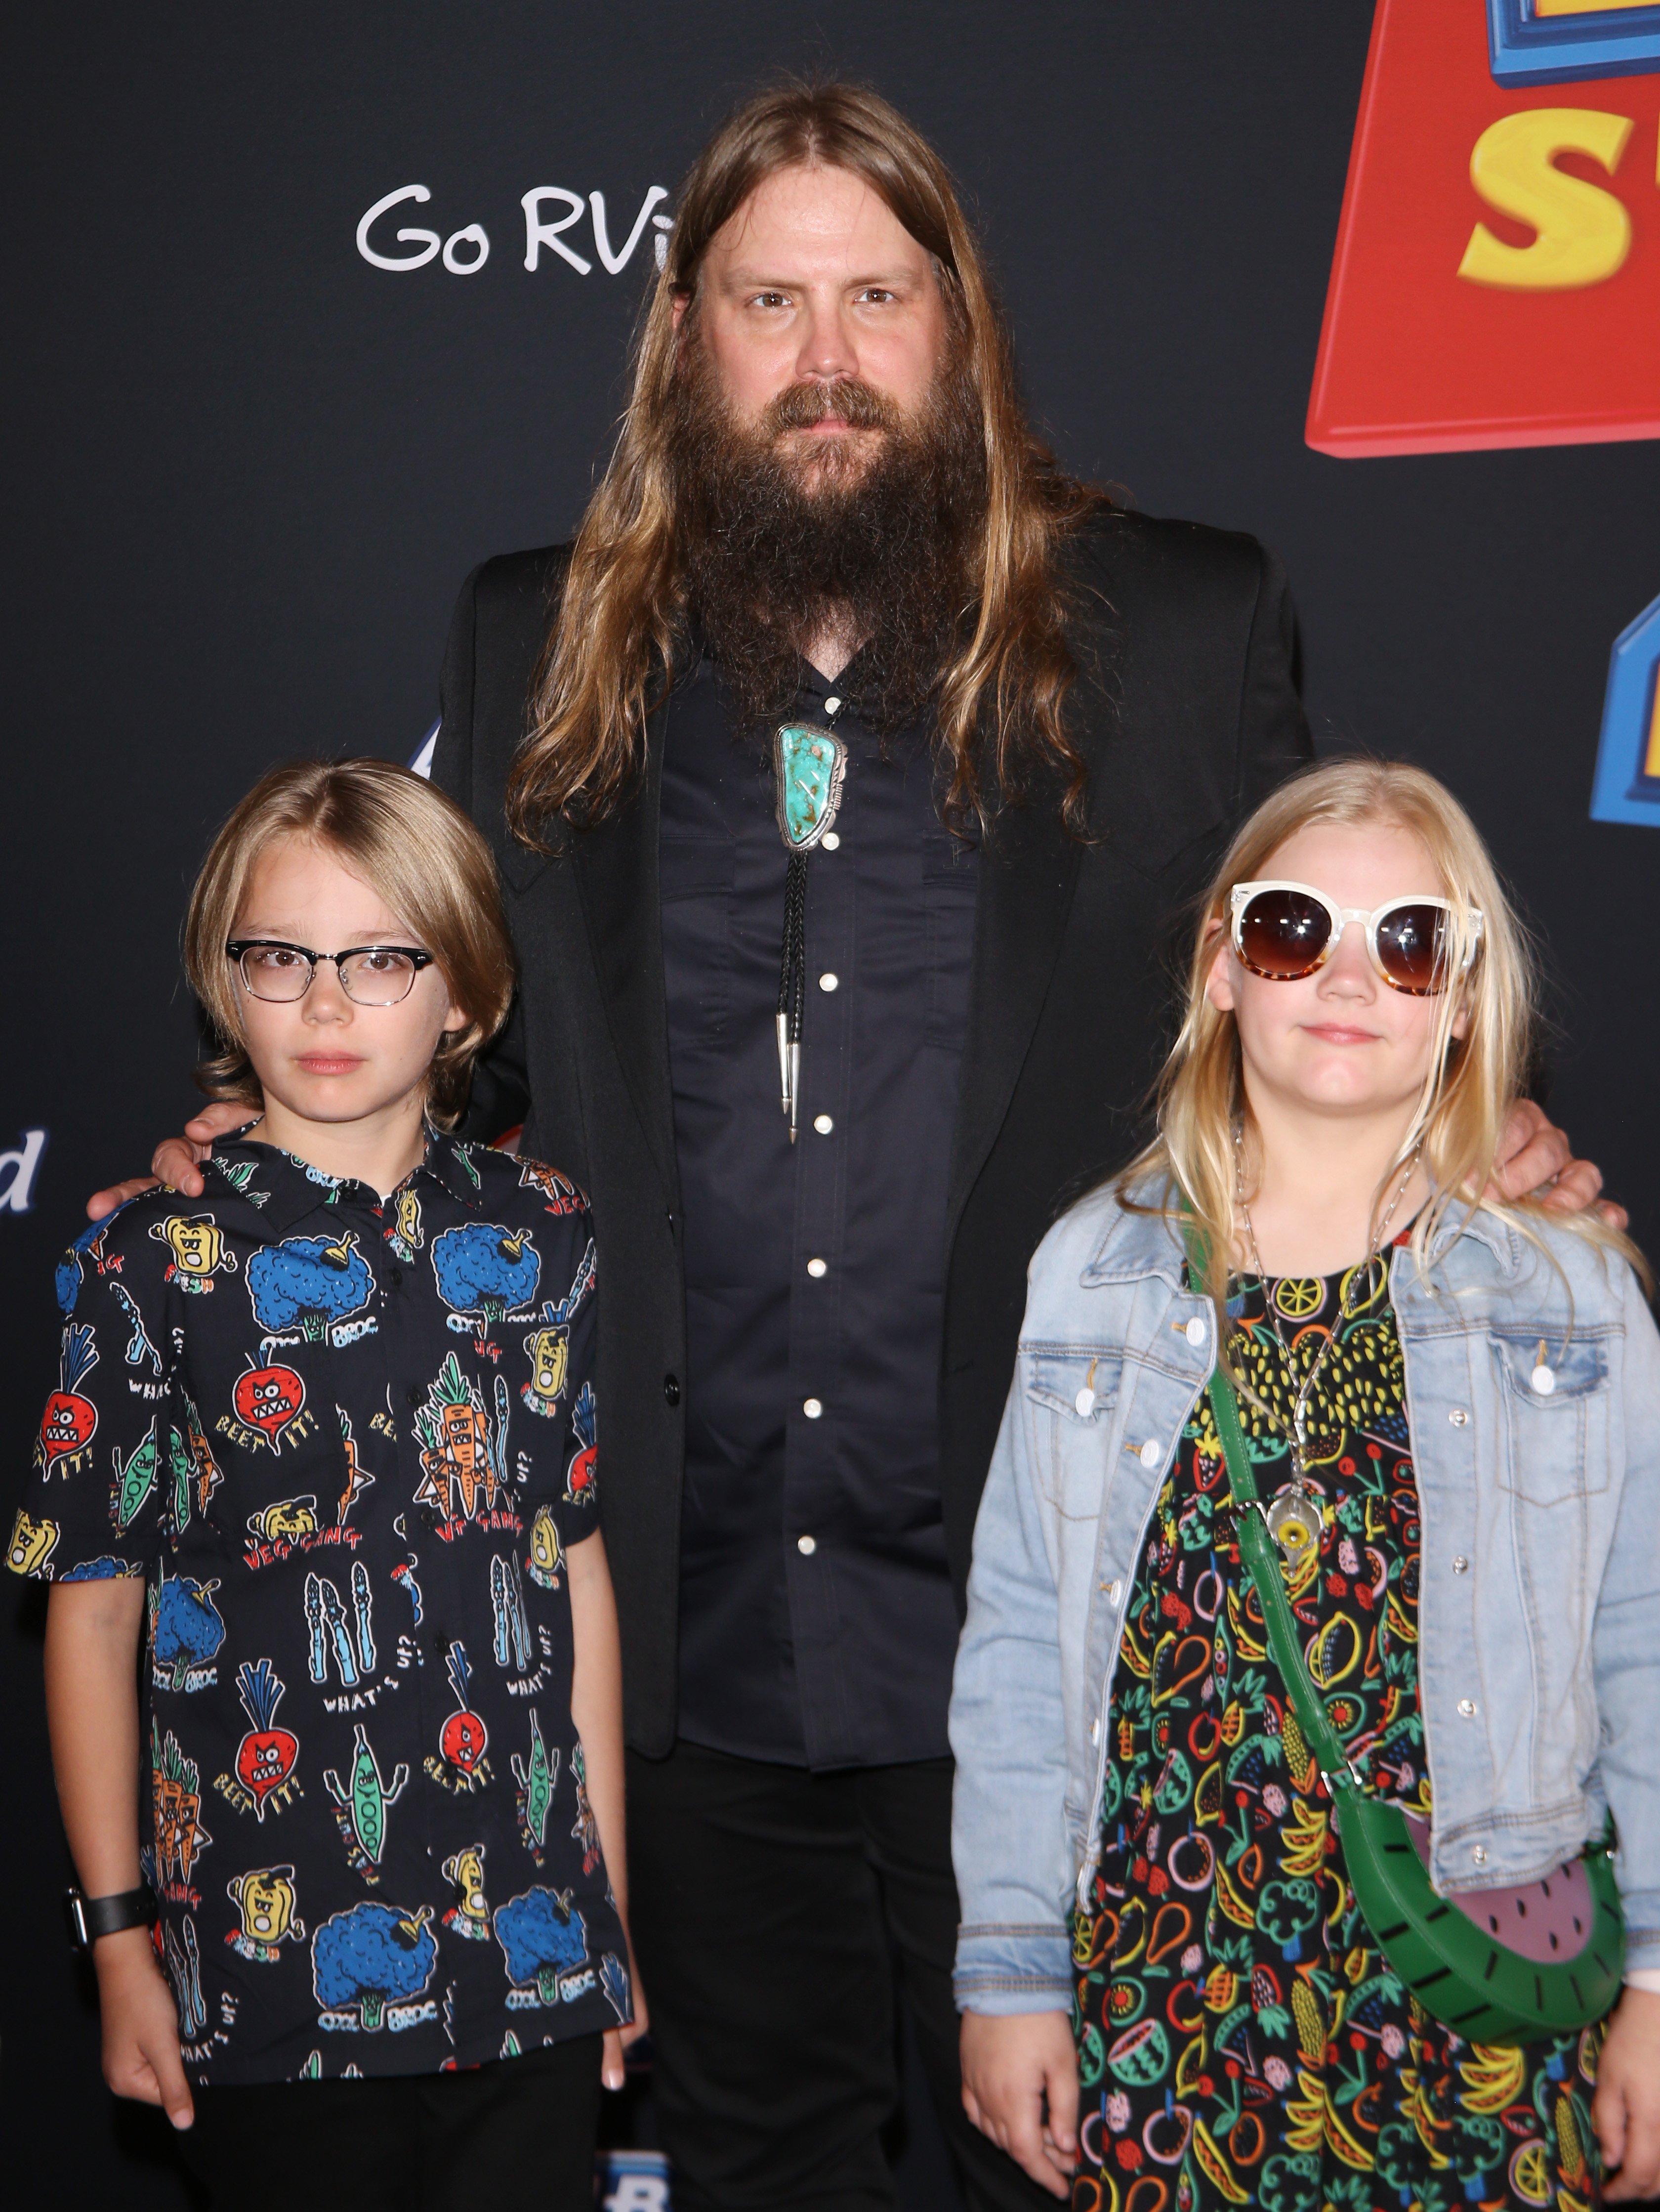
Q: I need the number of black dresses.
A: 1